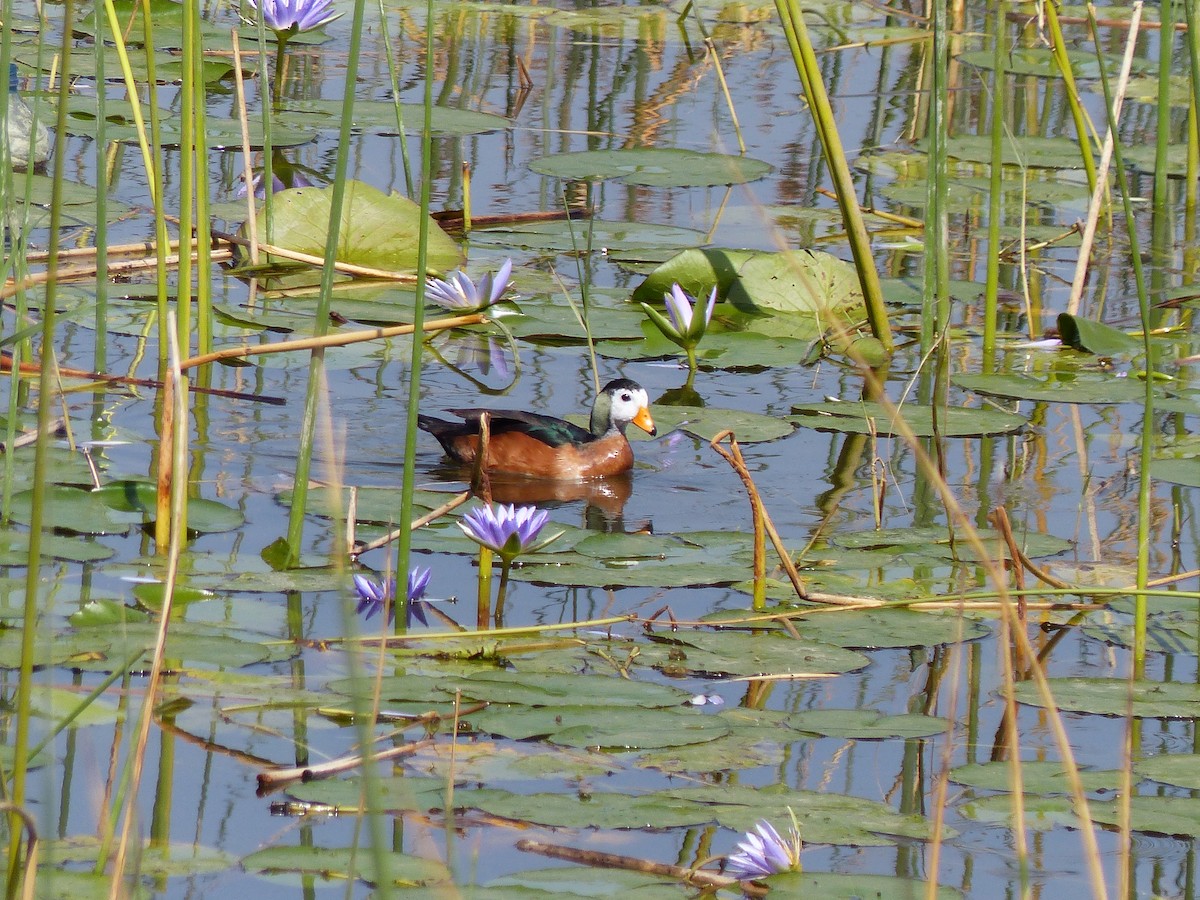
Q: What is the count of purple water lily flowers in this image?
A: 6